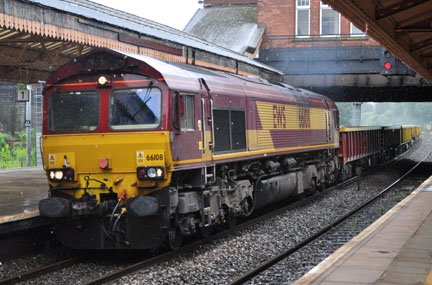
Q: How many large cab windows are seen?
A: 2